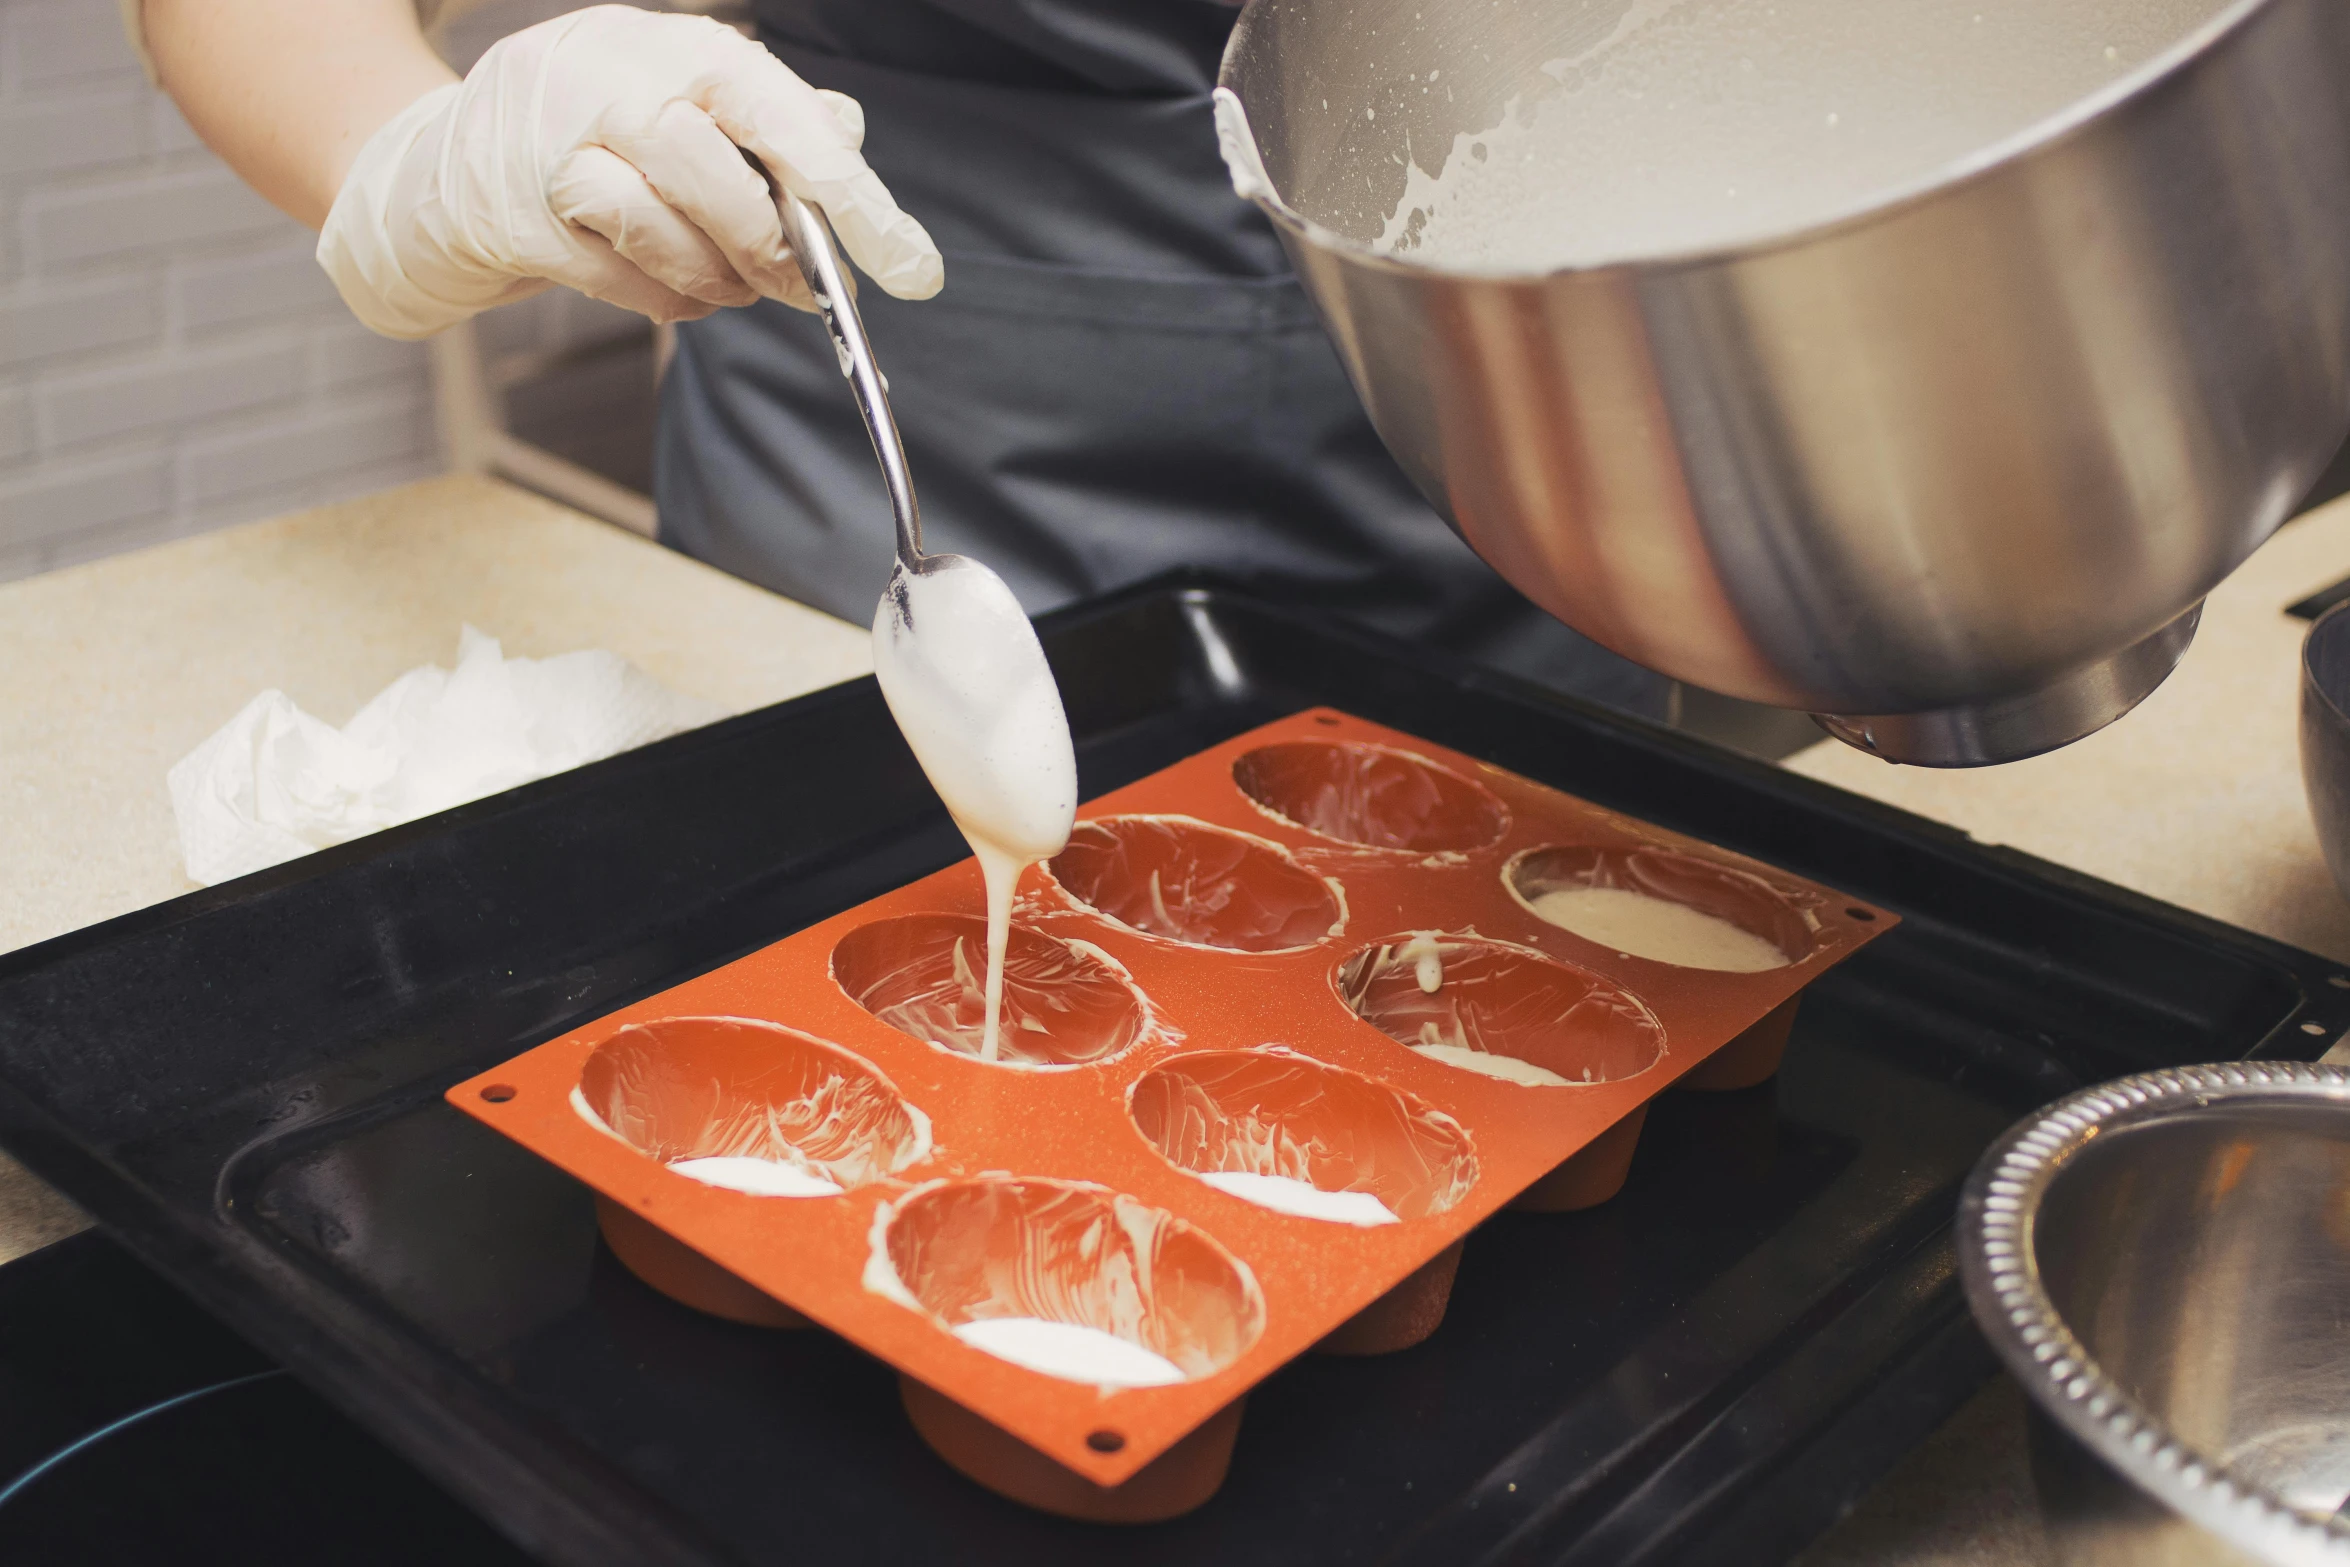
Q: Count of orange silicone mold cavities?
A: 8